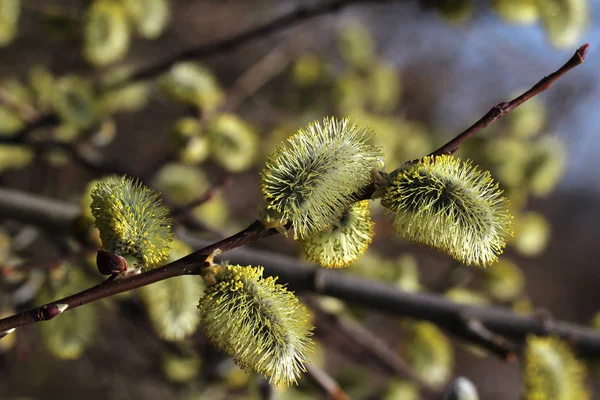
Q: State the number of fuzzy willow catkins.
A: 5